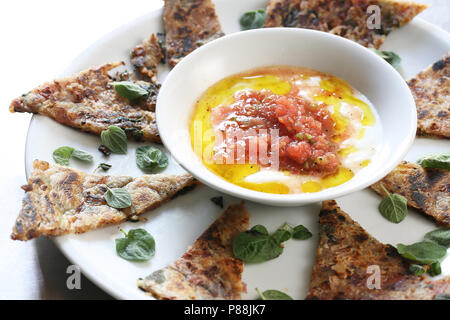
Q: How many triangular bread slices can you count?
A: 8